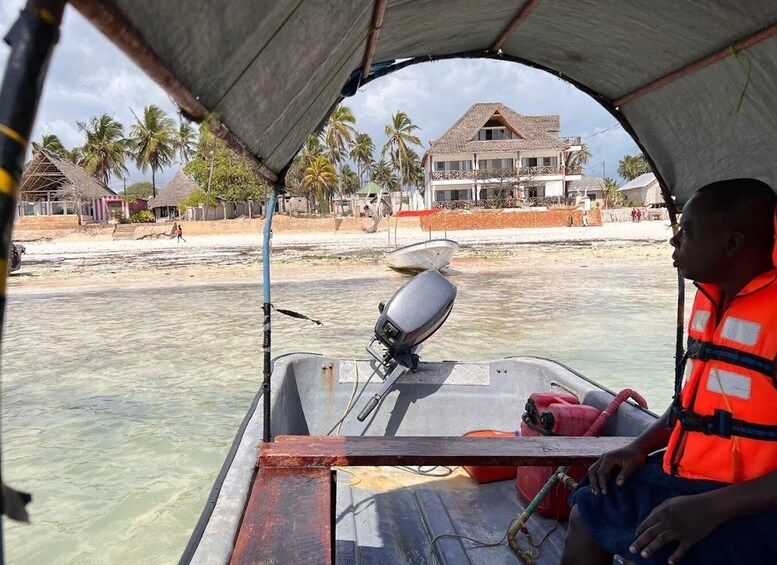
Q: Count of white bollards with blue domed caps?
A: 0